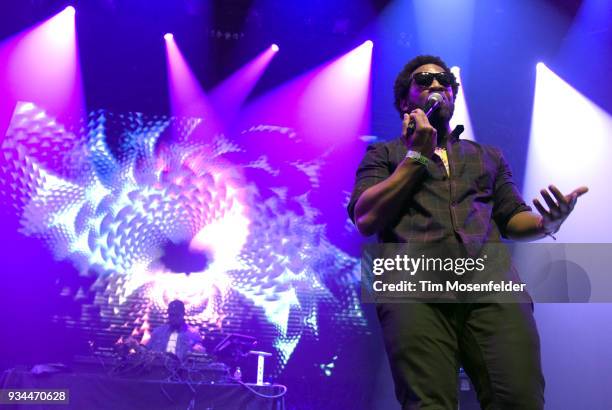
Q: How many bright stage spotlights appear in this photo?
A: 6